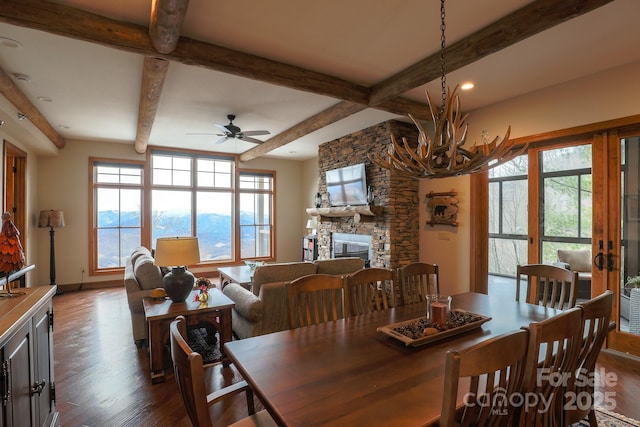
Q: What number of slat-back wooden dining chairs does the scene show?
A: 8